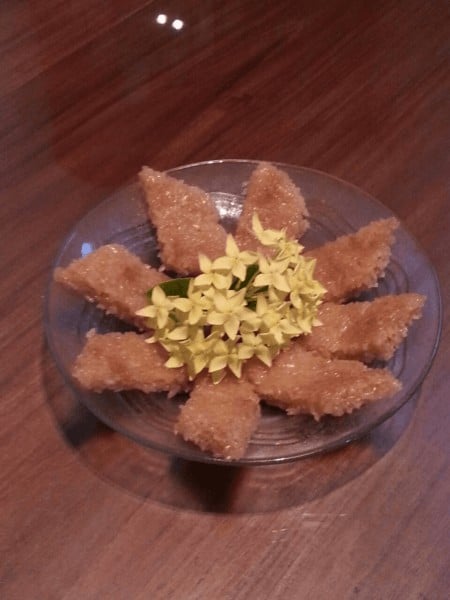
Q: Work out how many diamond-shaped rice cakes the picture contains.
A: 8